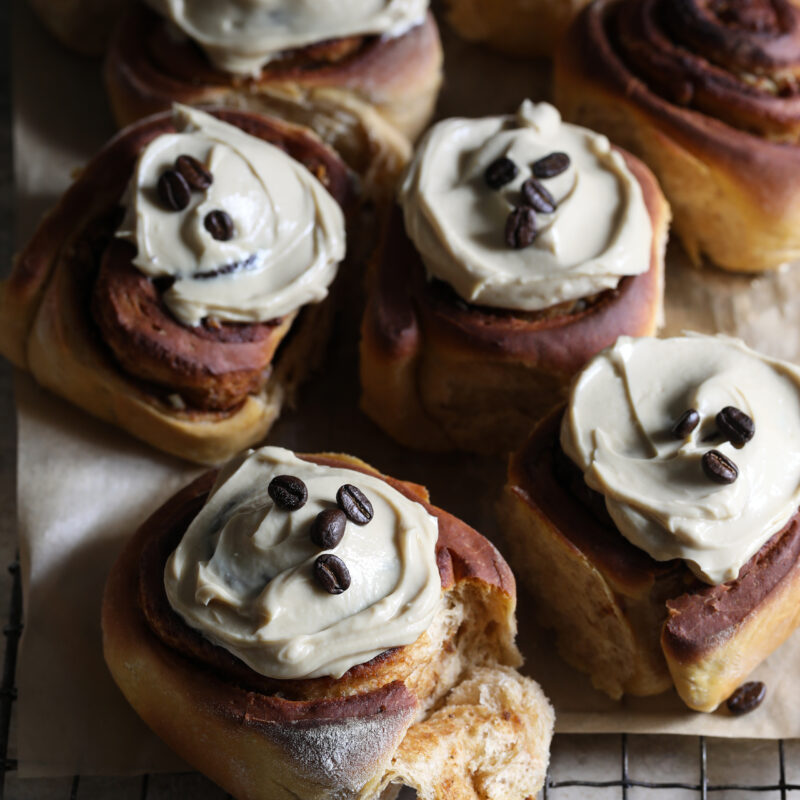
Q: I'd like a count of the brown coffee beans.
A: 15